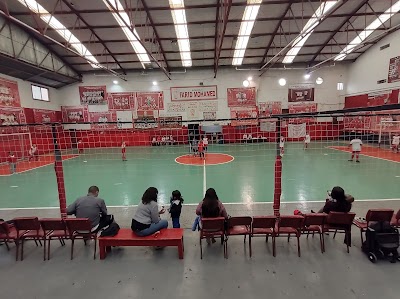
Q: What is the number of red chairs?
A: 12